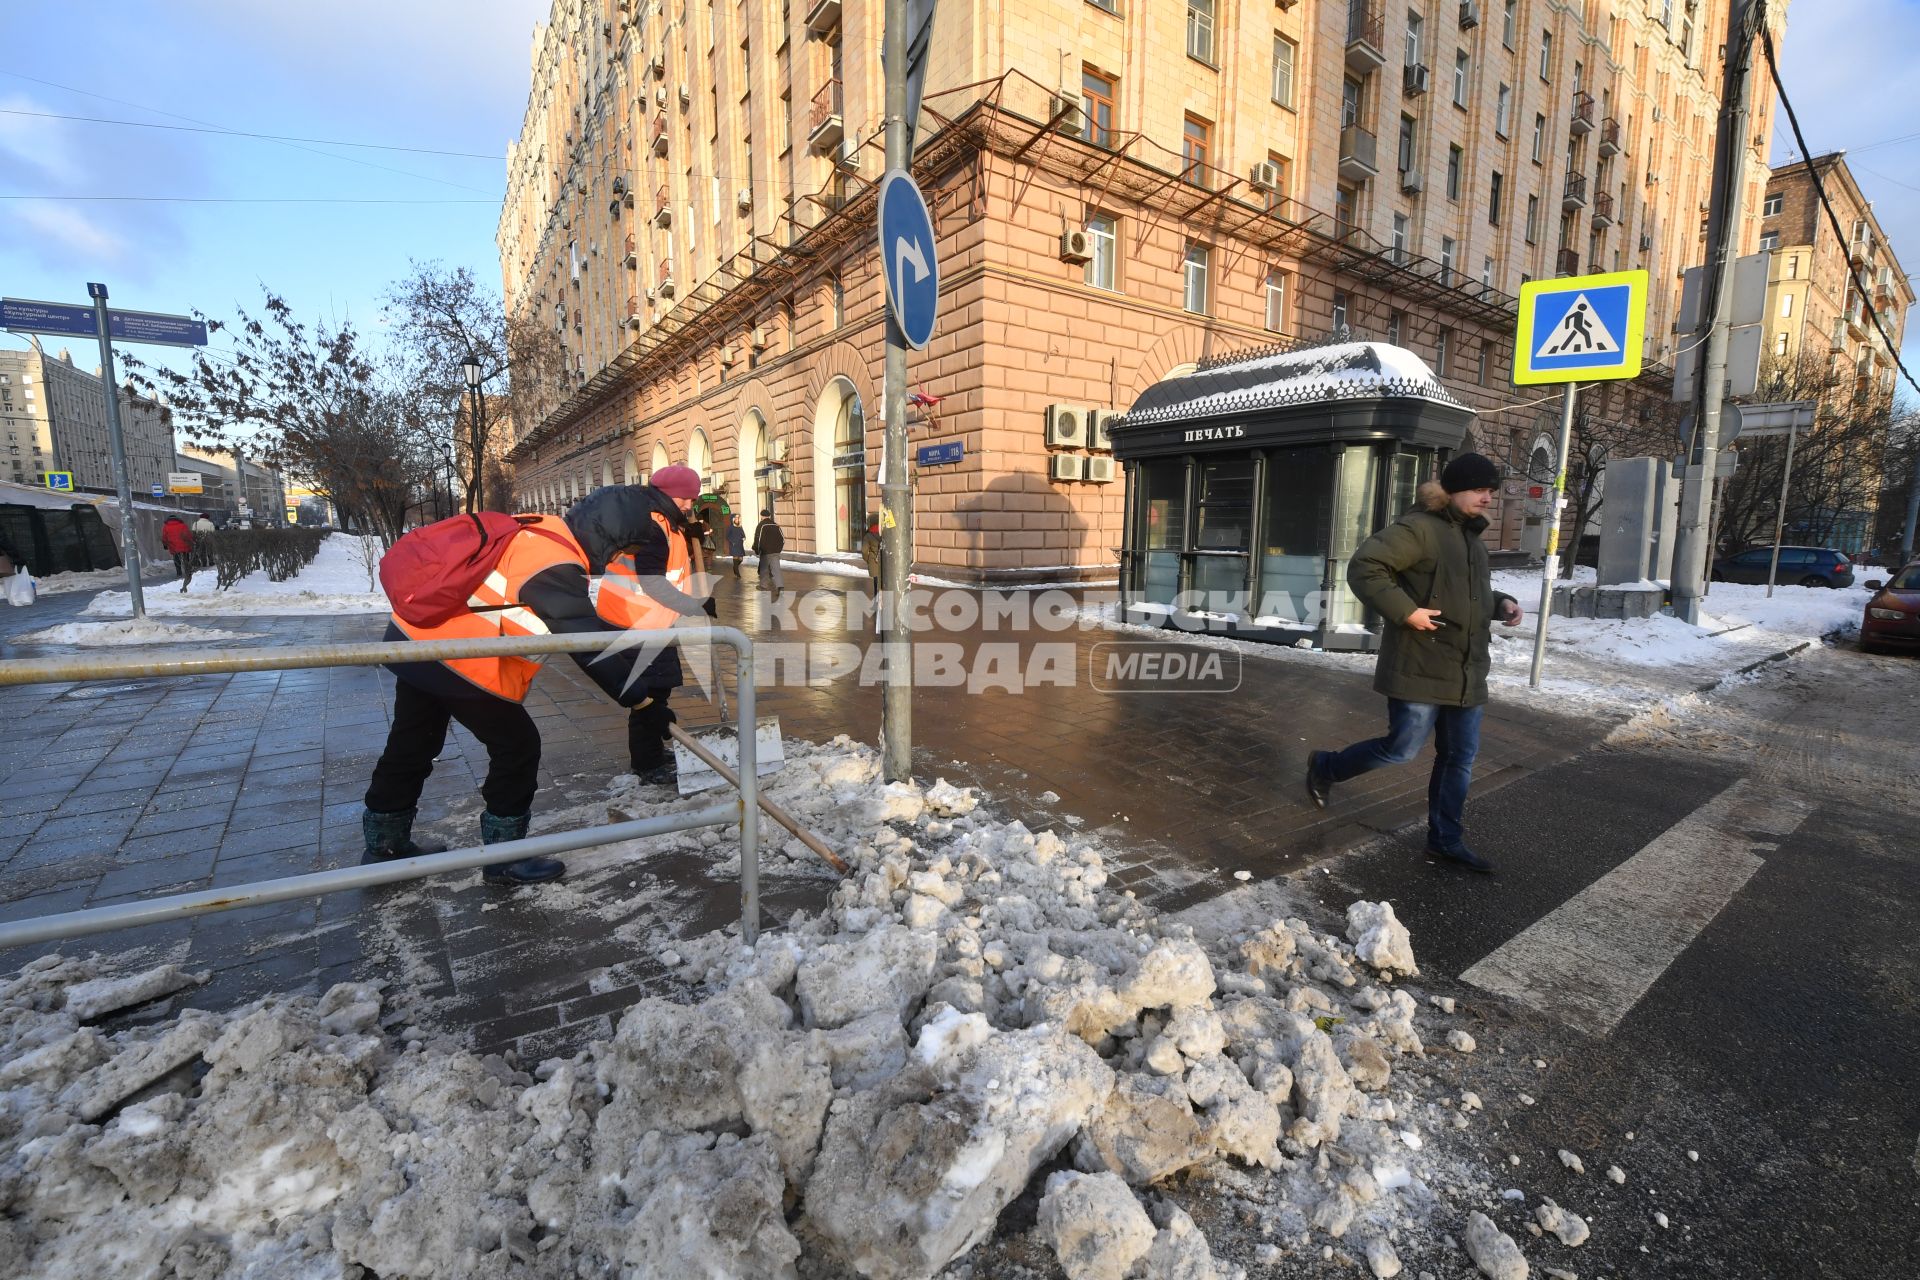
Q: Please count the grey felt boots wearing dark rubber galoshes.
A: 0